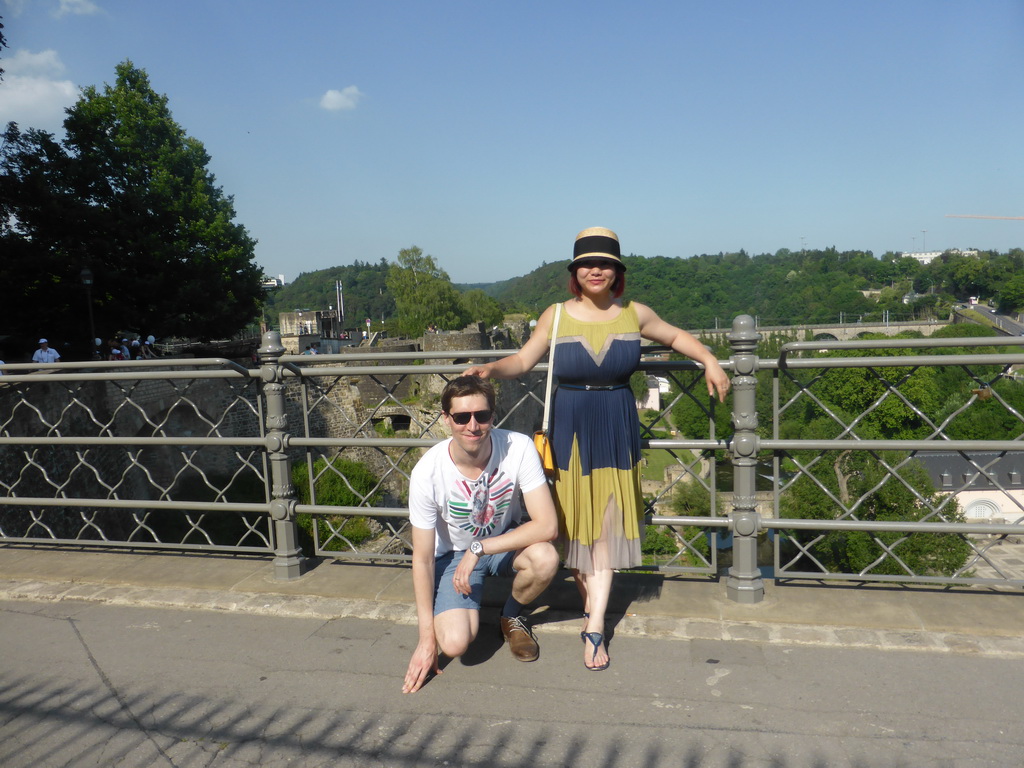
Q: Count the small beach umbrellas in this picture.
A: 0